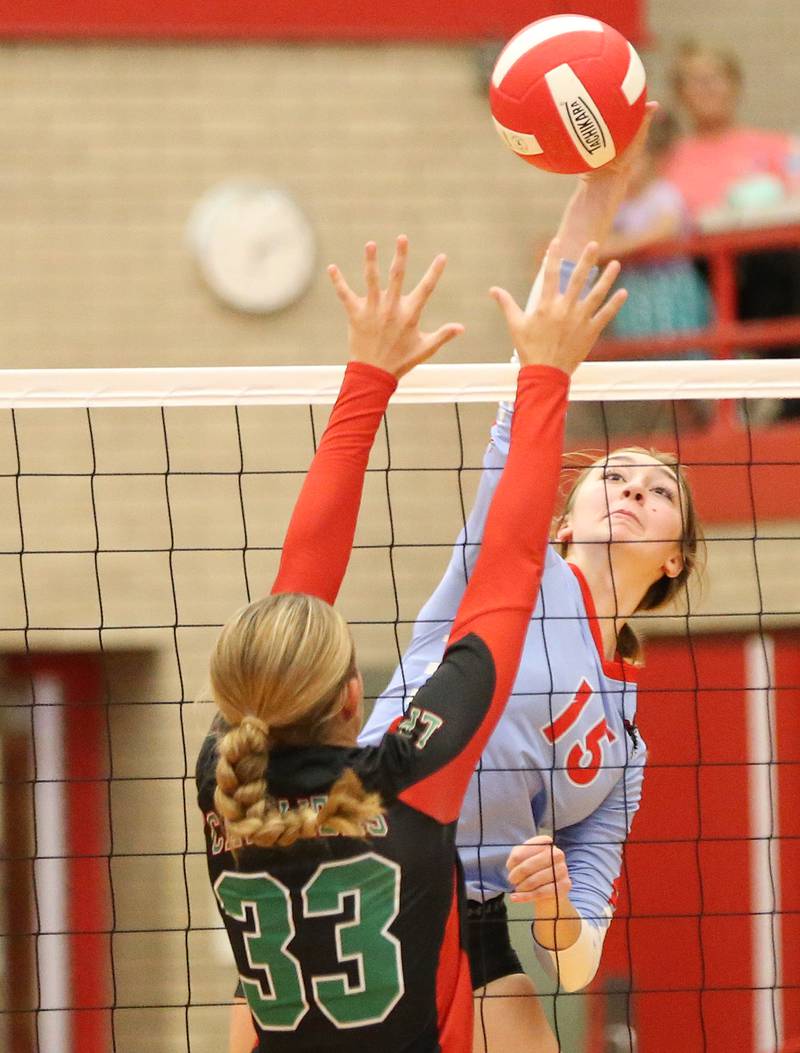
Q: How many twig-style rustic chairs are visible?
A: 0